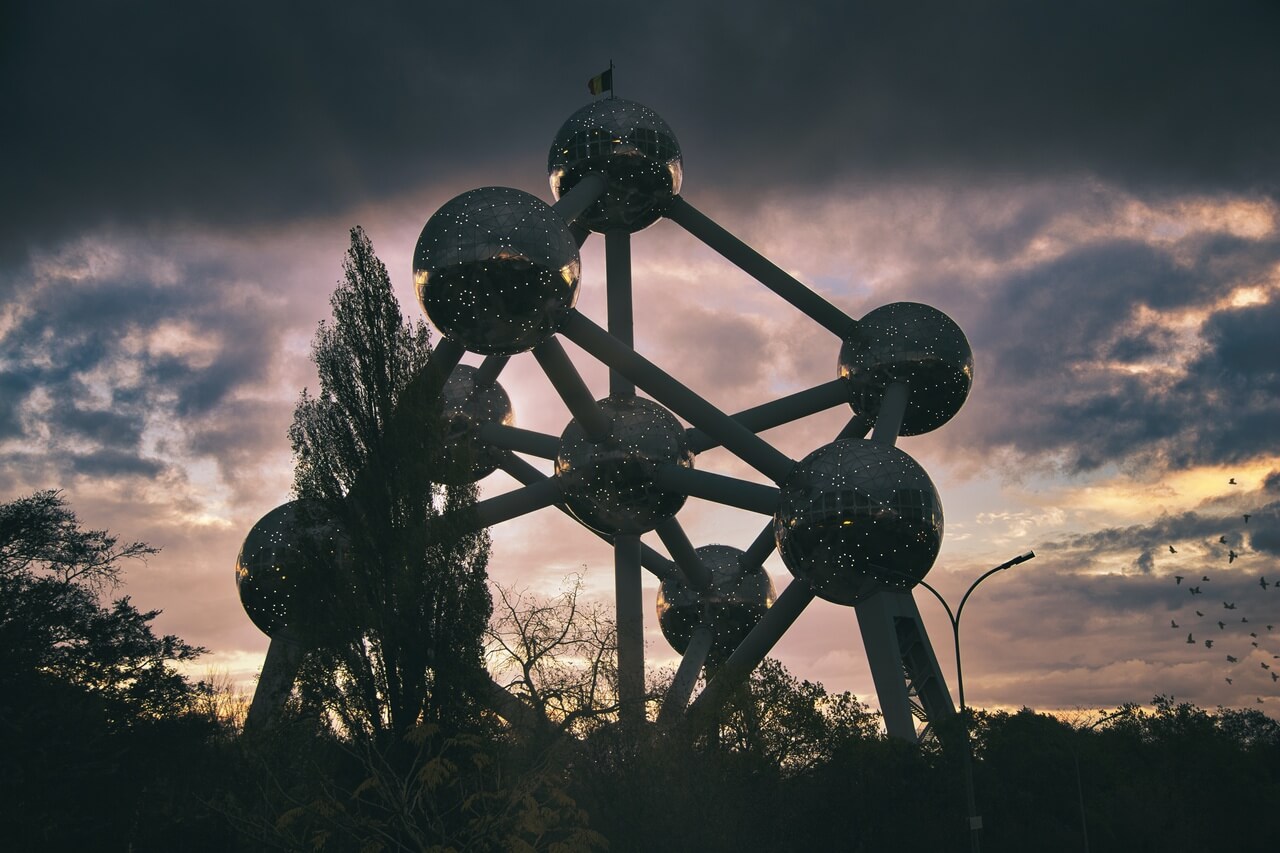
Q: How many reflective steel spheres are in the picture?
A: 8